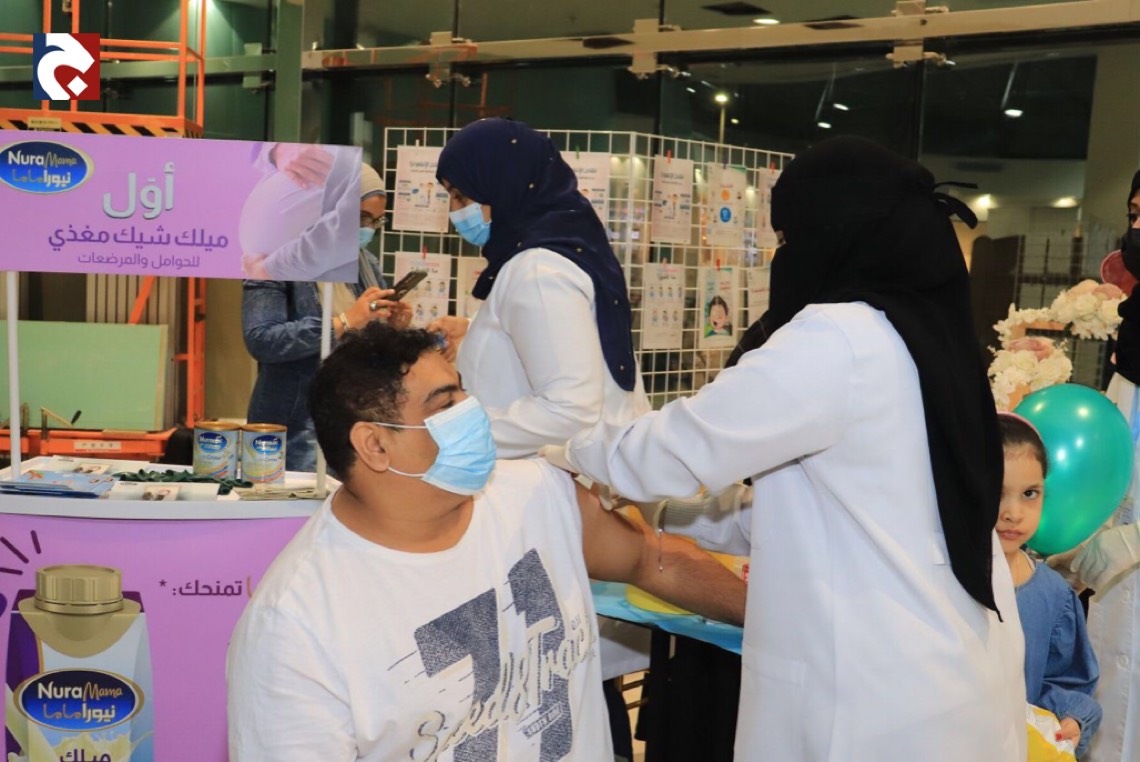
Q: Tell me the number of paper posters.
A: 10